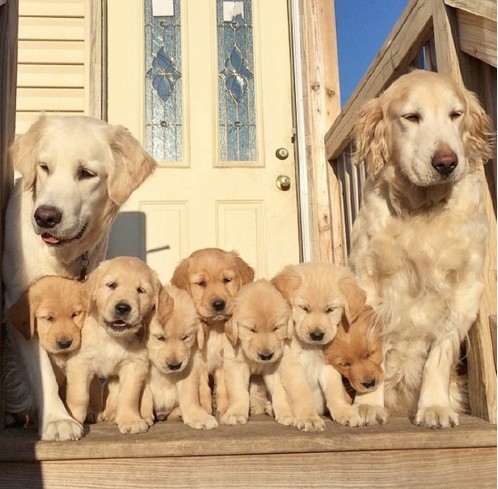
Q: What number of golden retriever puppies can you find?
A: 7